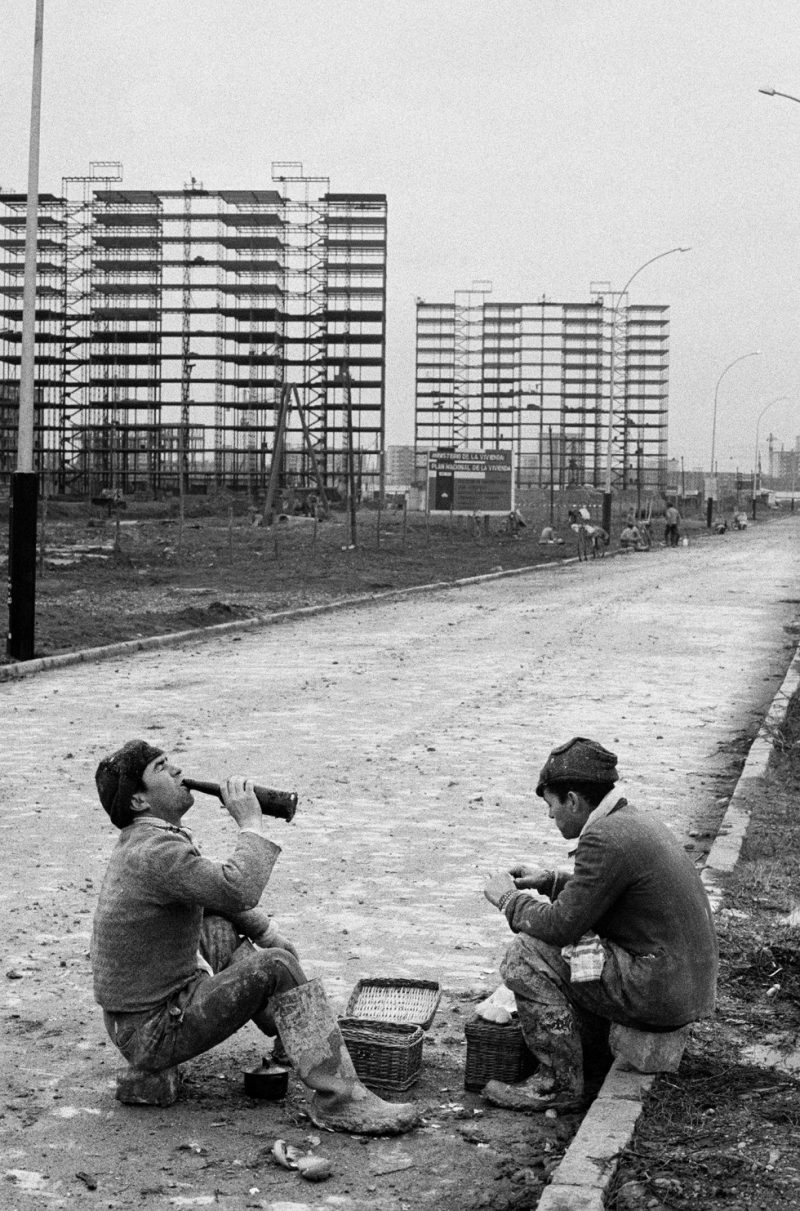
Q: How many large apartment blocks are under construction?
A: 2